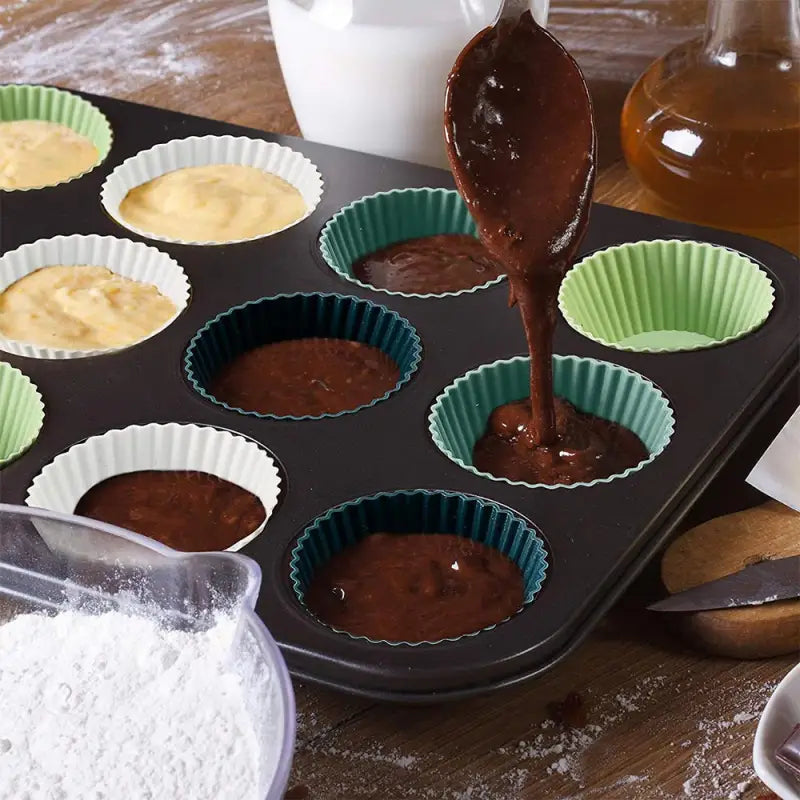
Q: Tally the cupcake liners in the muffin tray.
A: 10